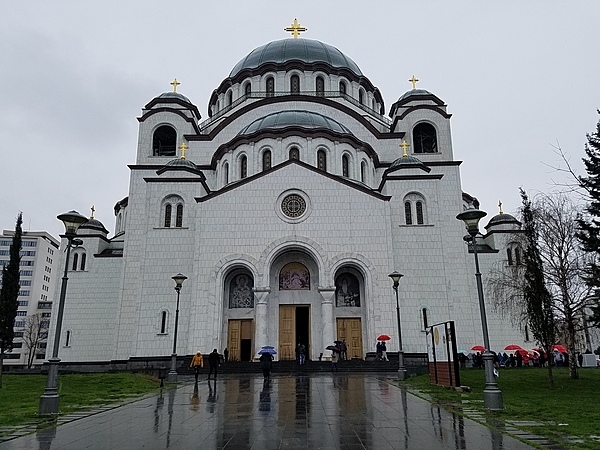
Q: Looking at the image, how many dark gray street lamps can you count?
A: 4